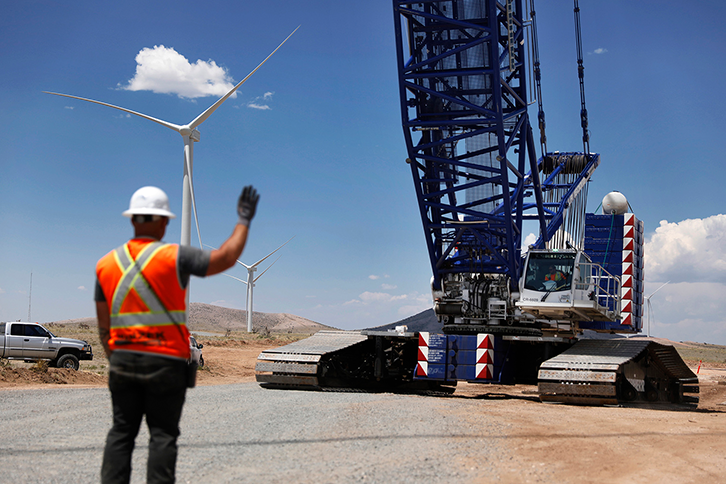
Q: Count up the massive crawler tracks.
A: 2